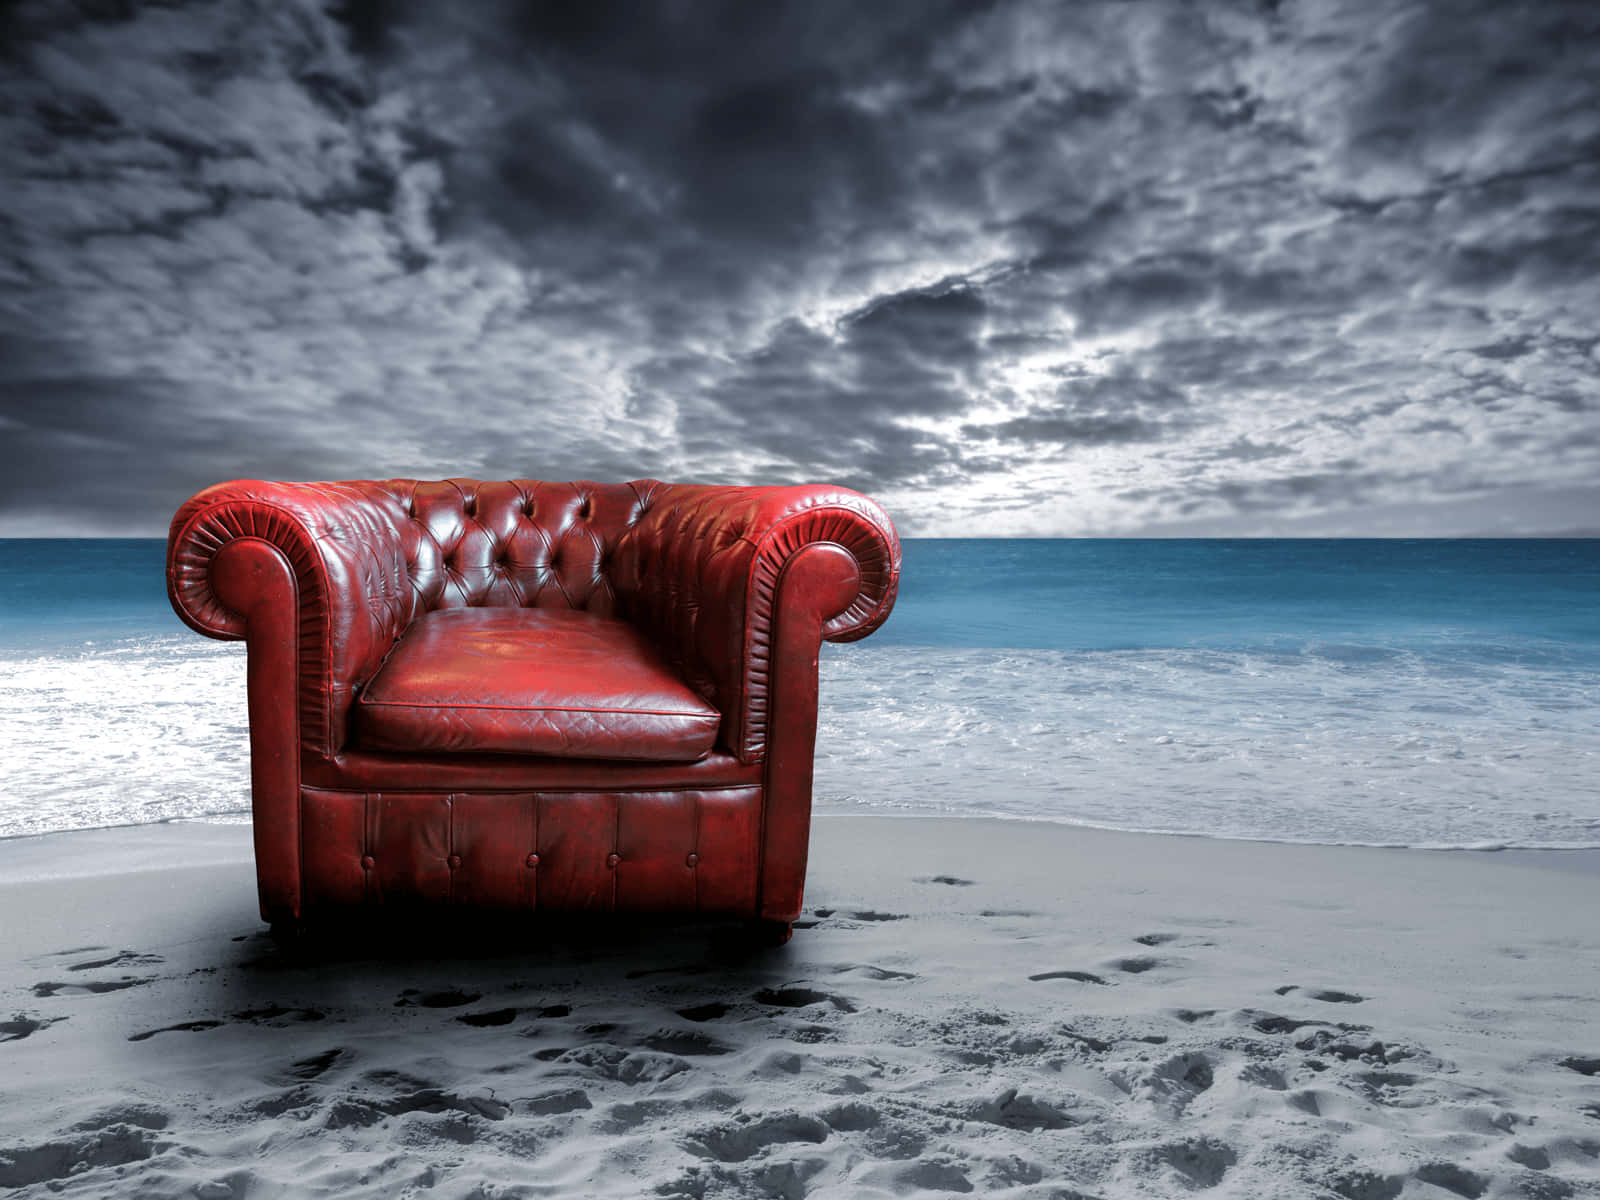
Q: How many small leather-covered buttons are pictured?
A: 5